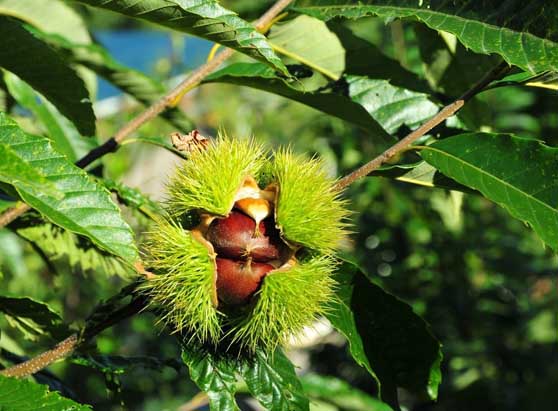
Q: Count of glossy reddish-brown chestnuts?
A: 2